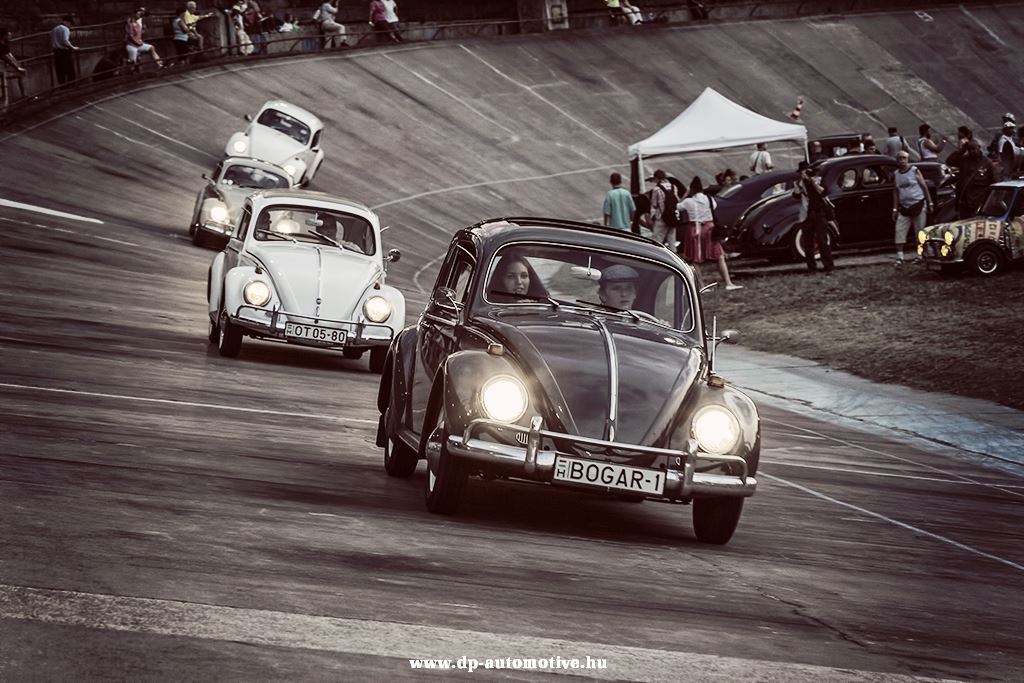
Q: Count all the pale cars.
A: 3